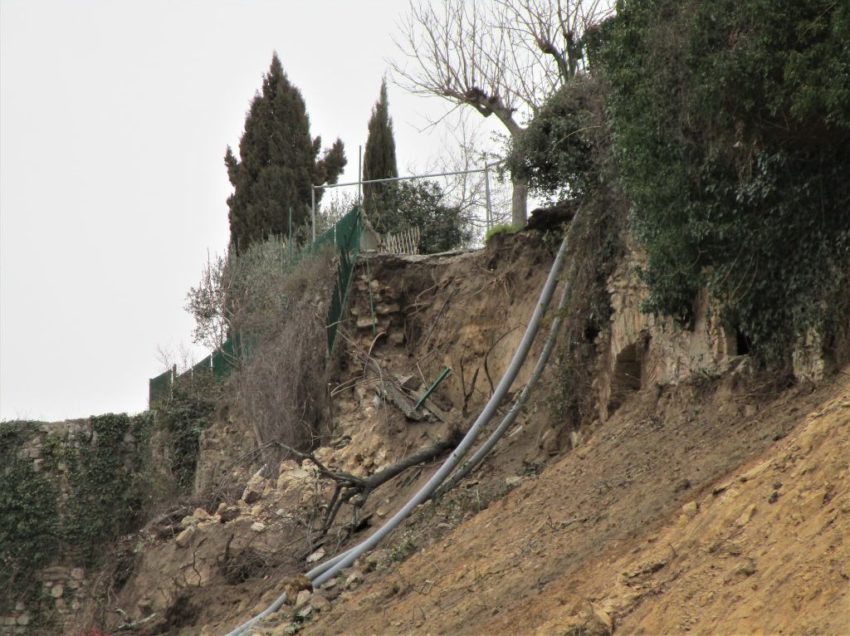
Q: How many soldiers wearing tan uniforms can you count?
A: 0